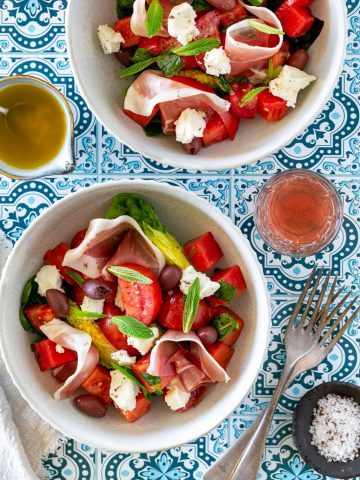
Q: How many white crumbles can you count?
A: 12